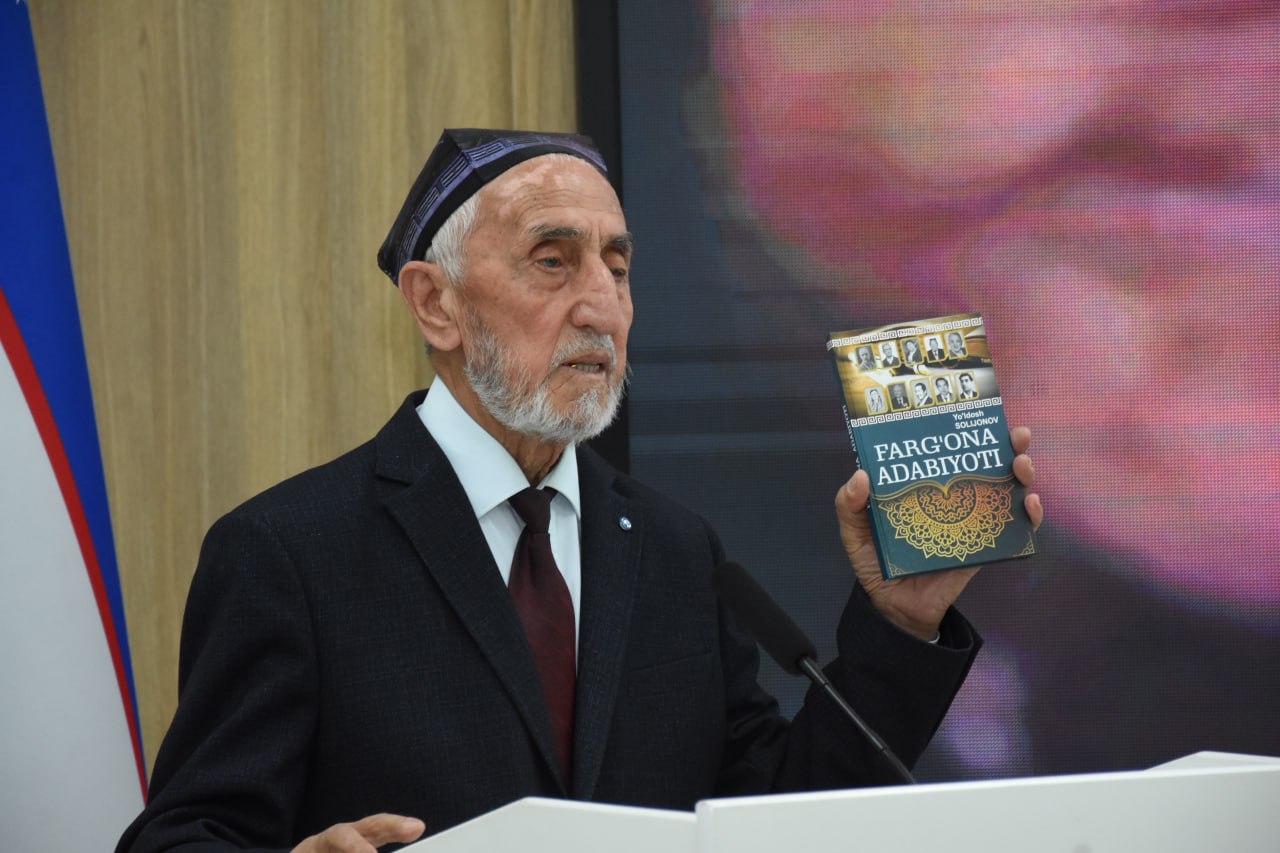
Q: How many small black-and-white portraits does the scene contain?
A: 10